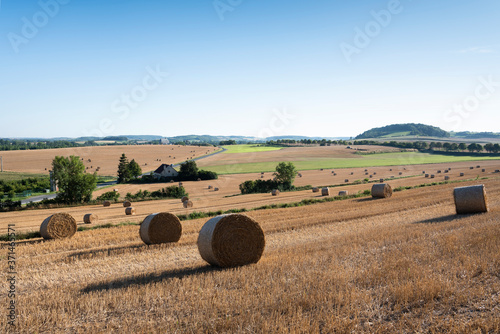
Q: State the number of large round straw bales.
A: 5